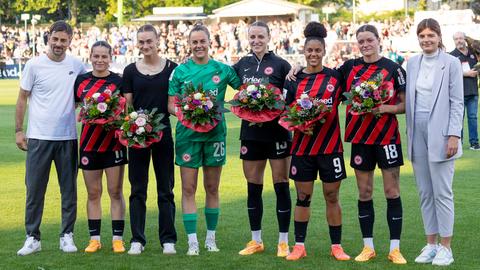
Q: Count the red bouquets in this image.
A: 6